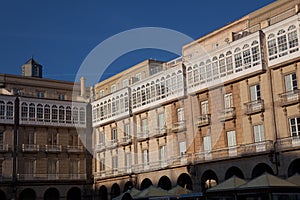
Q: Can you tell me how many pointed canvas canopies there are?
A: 6